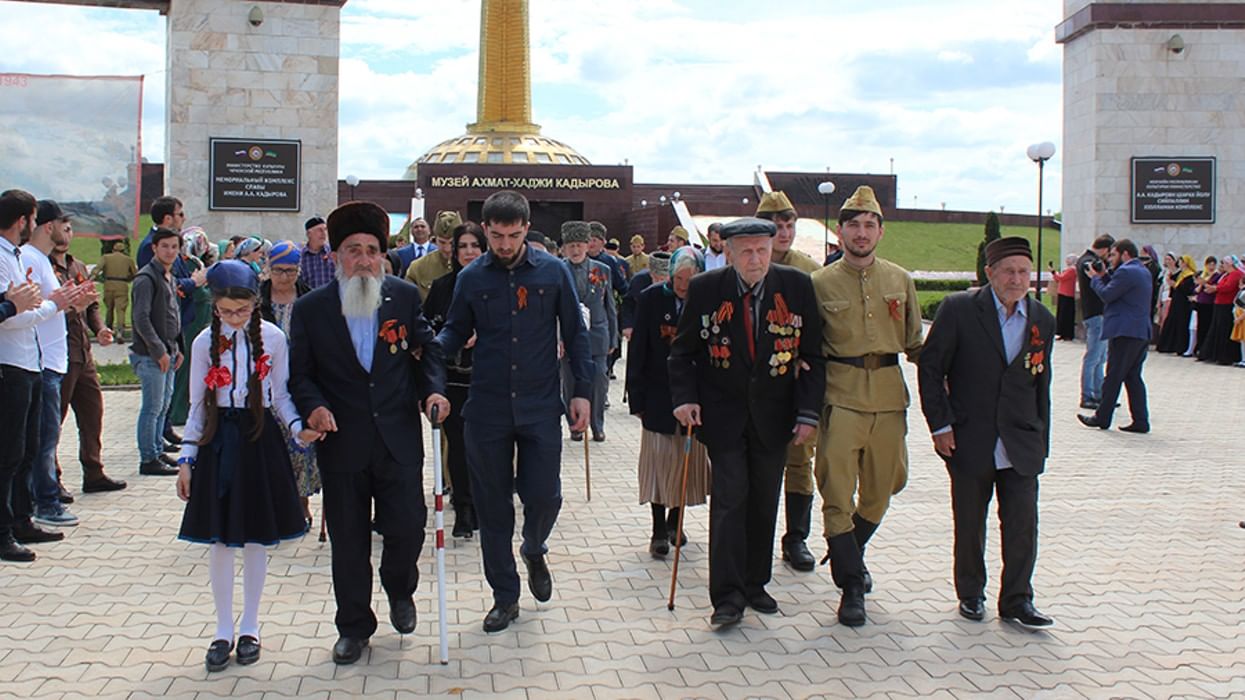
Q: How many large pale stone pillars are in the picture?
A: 2